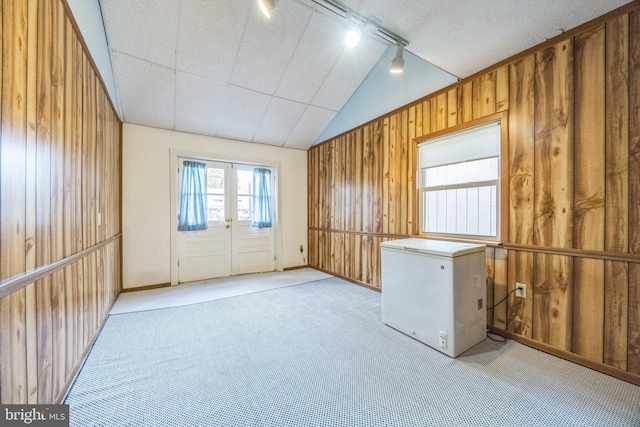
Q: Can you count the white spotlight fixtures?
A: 3